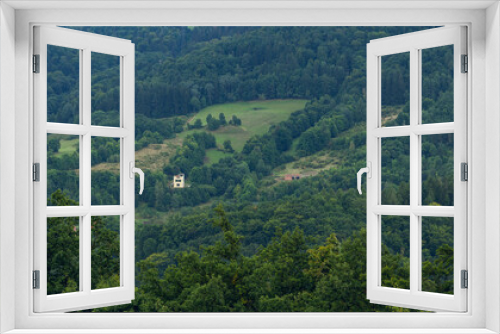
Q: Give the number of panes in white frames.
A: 12